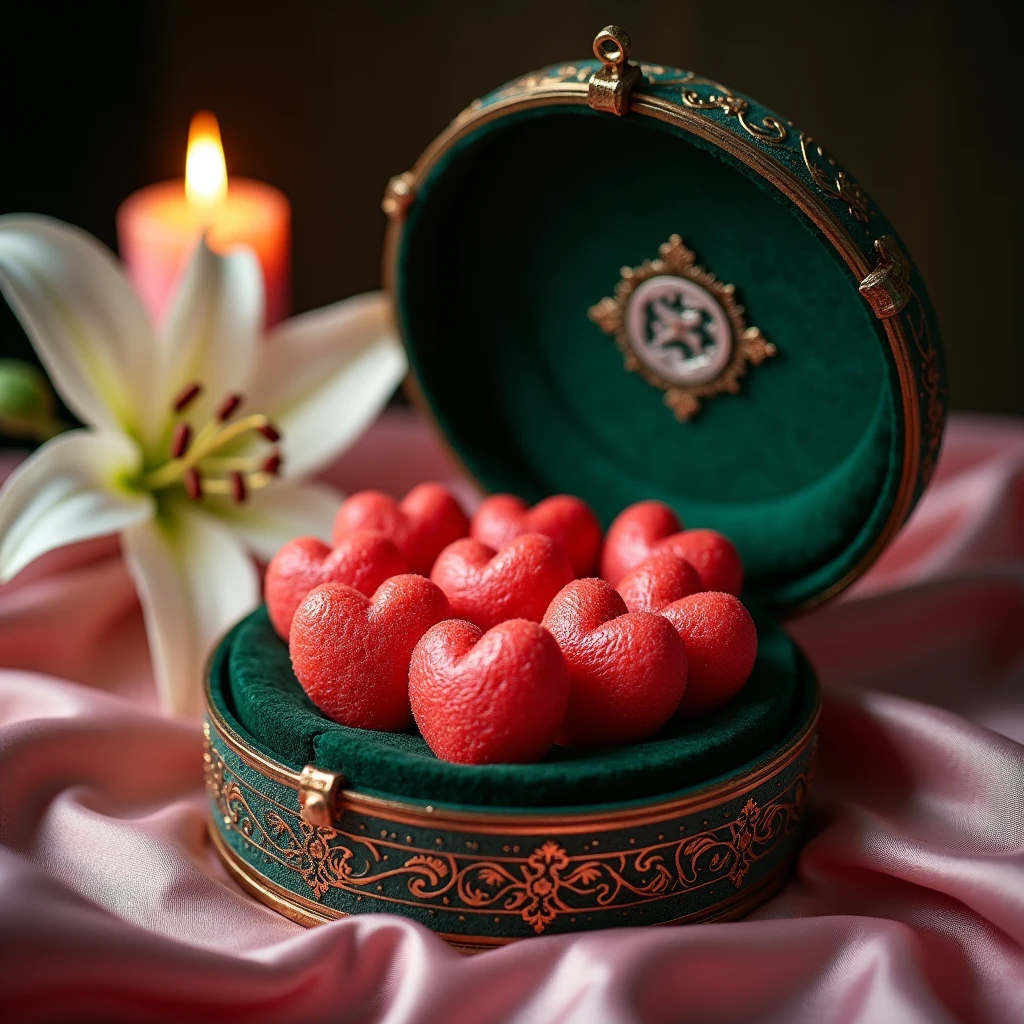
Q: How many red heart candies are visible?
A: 9